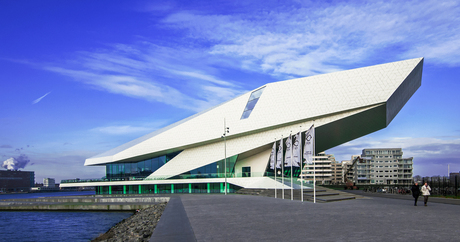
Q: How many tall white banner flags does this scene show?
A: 5